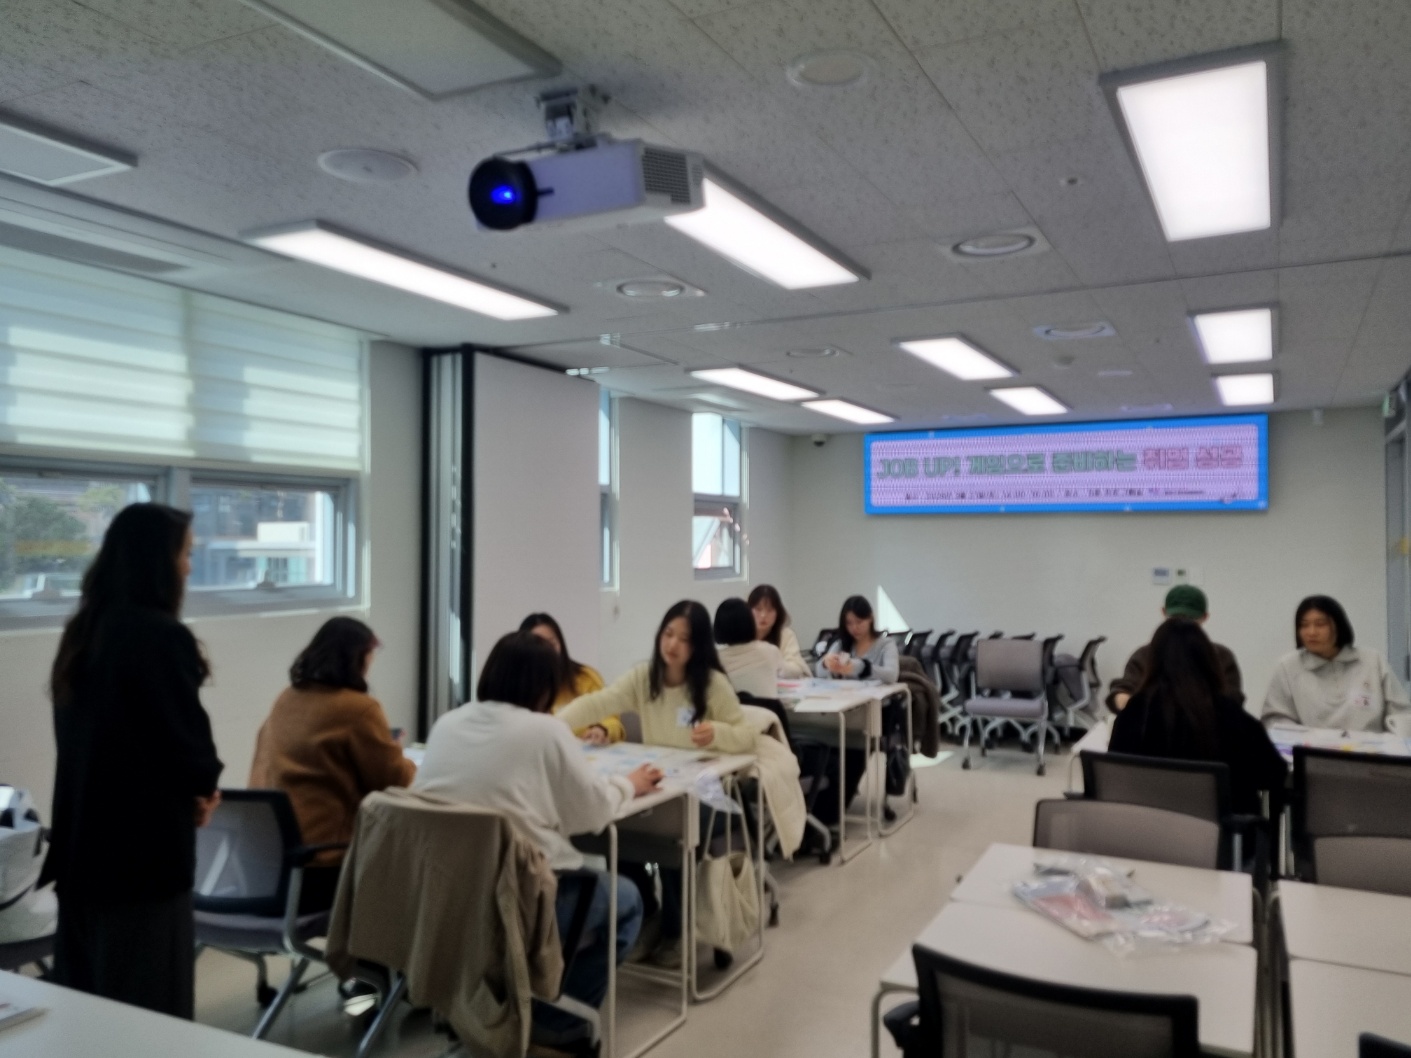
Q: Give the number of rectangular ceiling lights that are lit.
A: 9